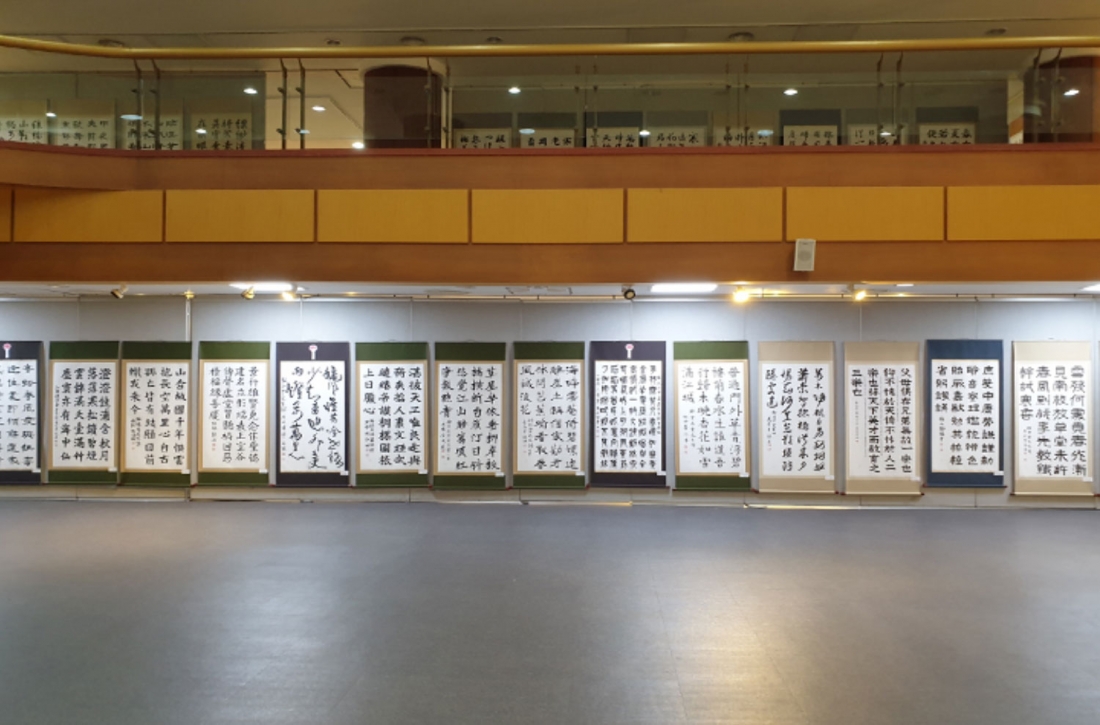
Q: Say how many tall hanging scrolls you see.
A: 14